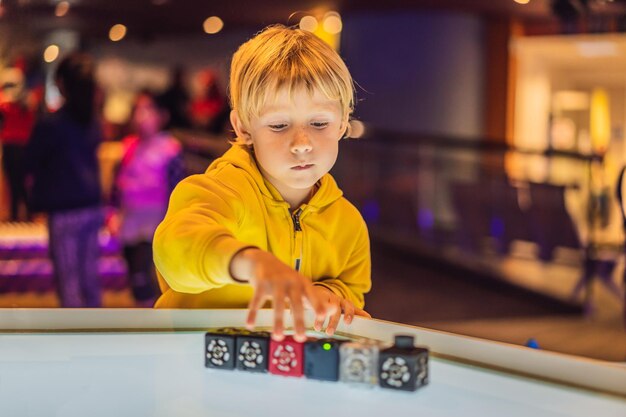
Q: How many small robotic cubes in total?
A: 6